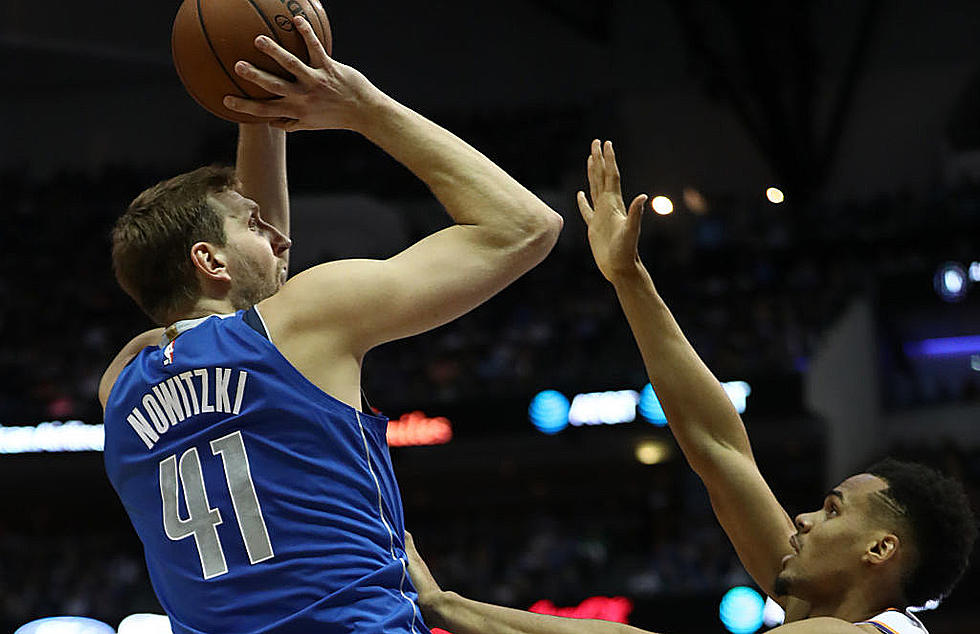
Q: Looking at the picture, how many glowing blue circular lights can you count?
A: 3